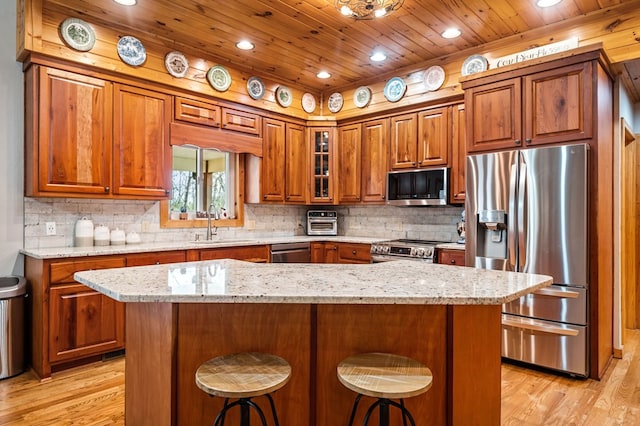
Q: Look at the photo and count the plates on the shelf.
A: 12